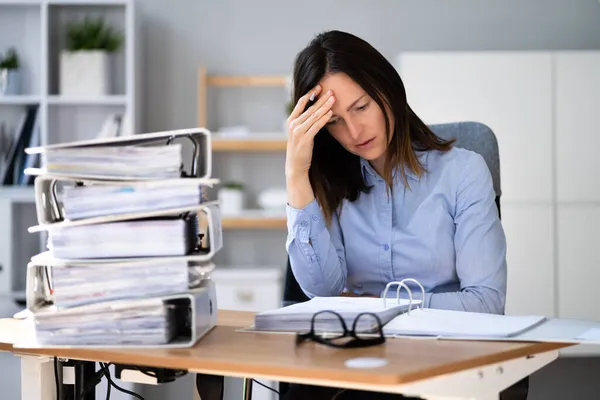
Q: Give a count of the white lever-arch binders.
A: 6